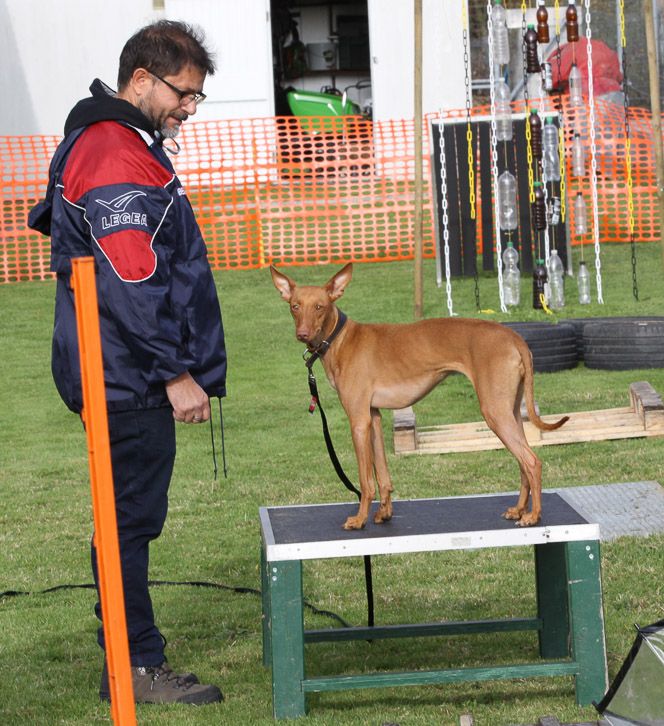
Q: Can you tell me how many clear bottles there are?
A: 10